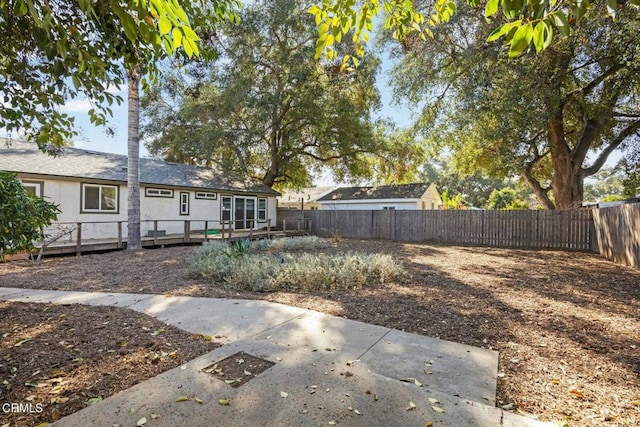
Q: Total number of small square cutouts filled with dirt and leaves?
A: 1